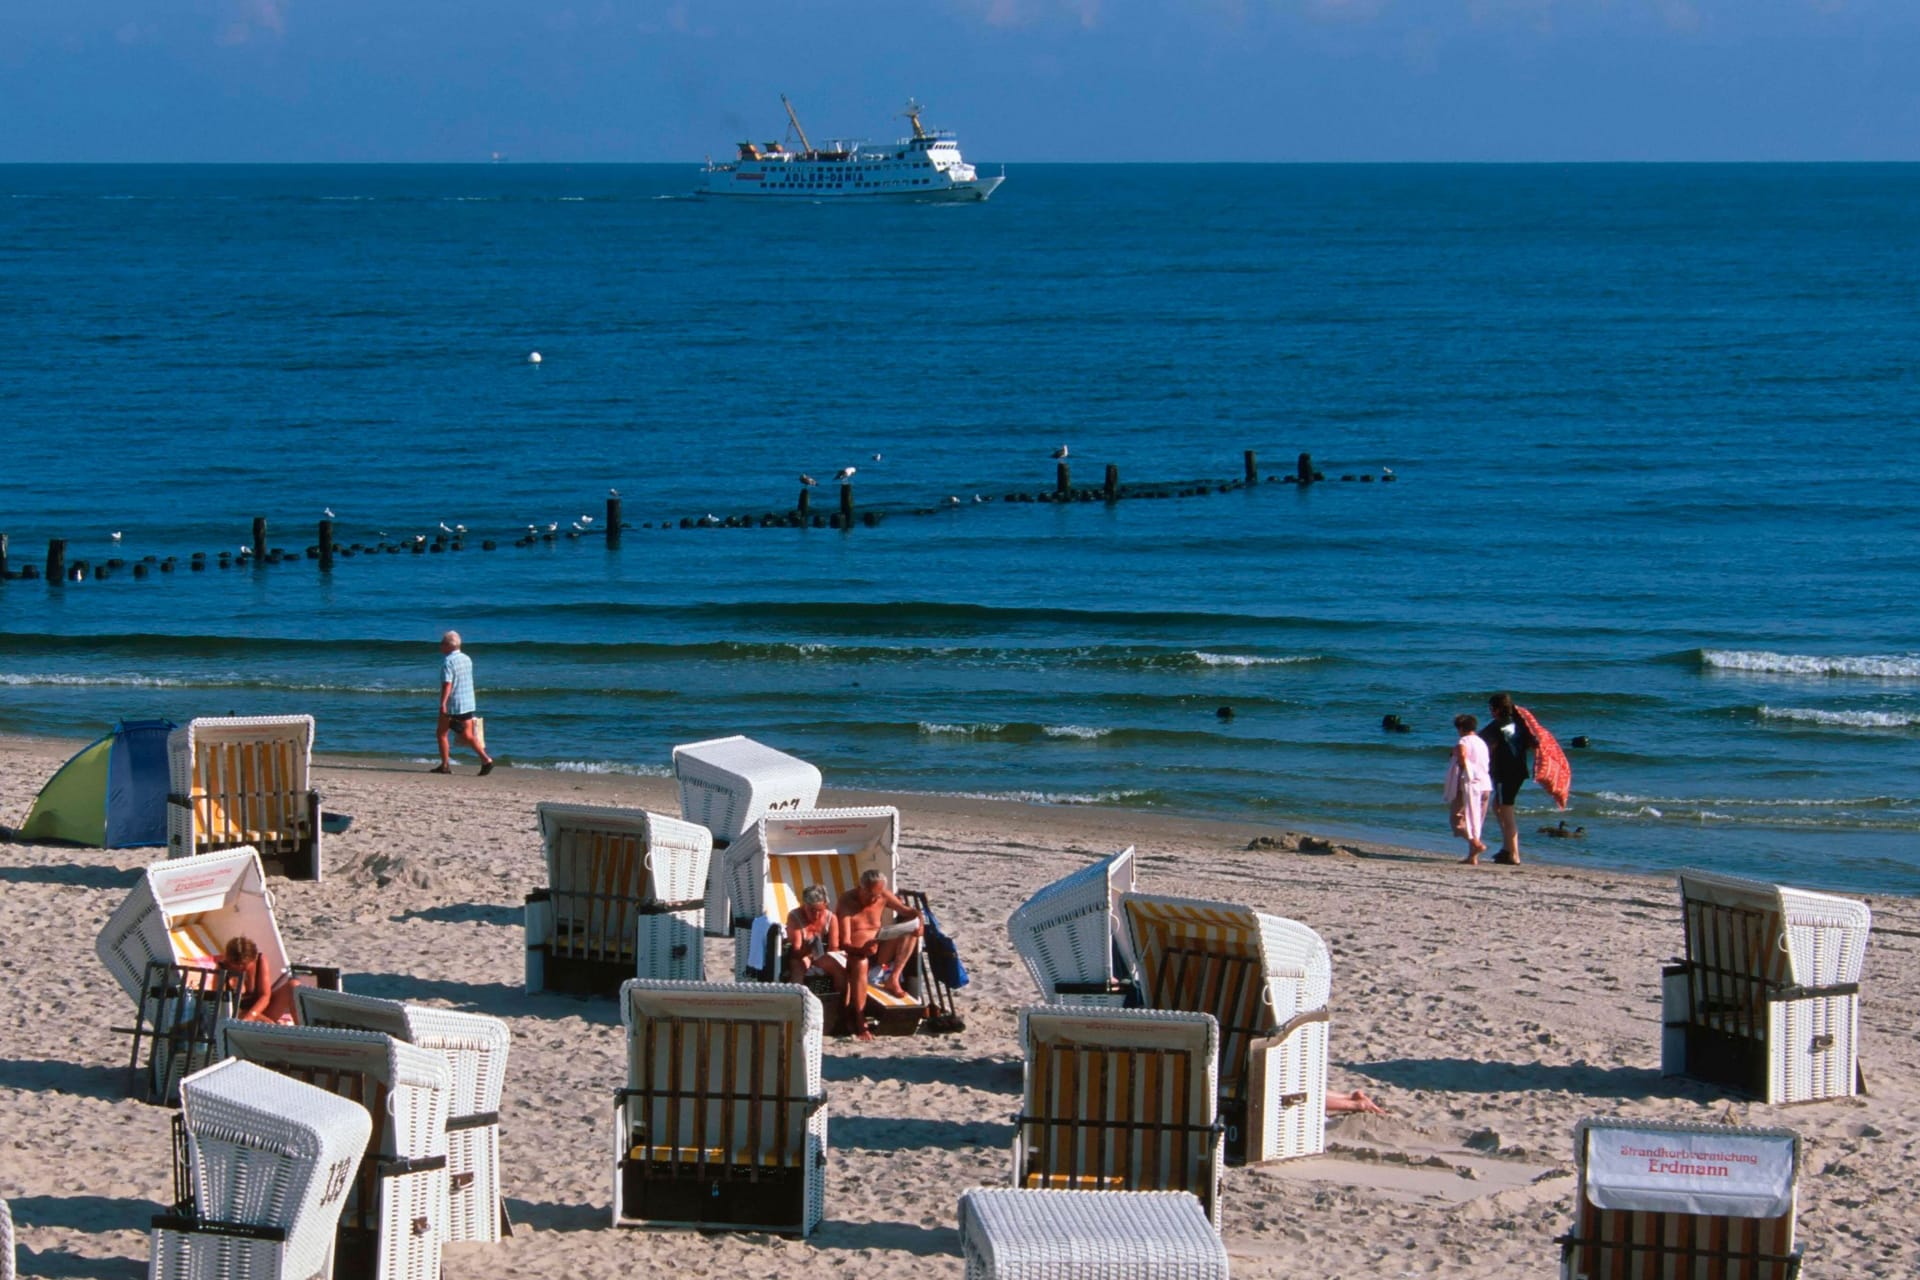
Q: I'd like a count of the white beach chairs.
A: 15